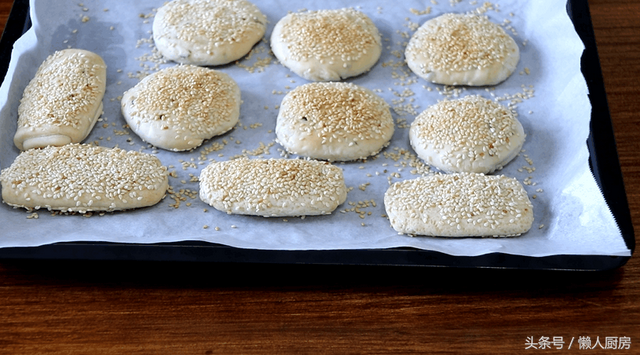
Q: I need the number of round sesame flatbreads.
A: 6